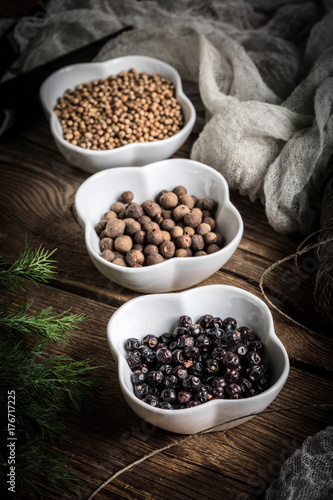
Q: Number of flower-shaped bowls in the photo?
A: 3